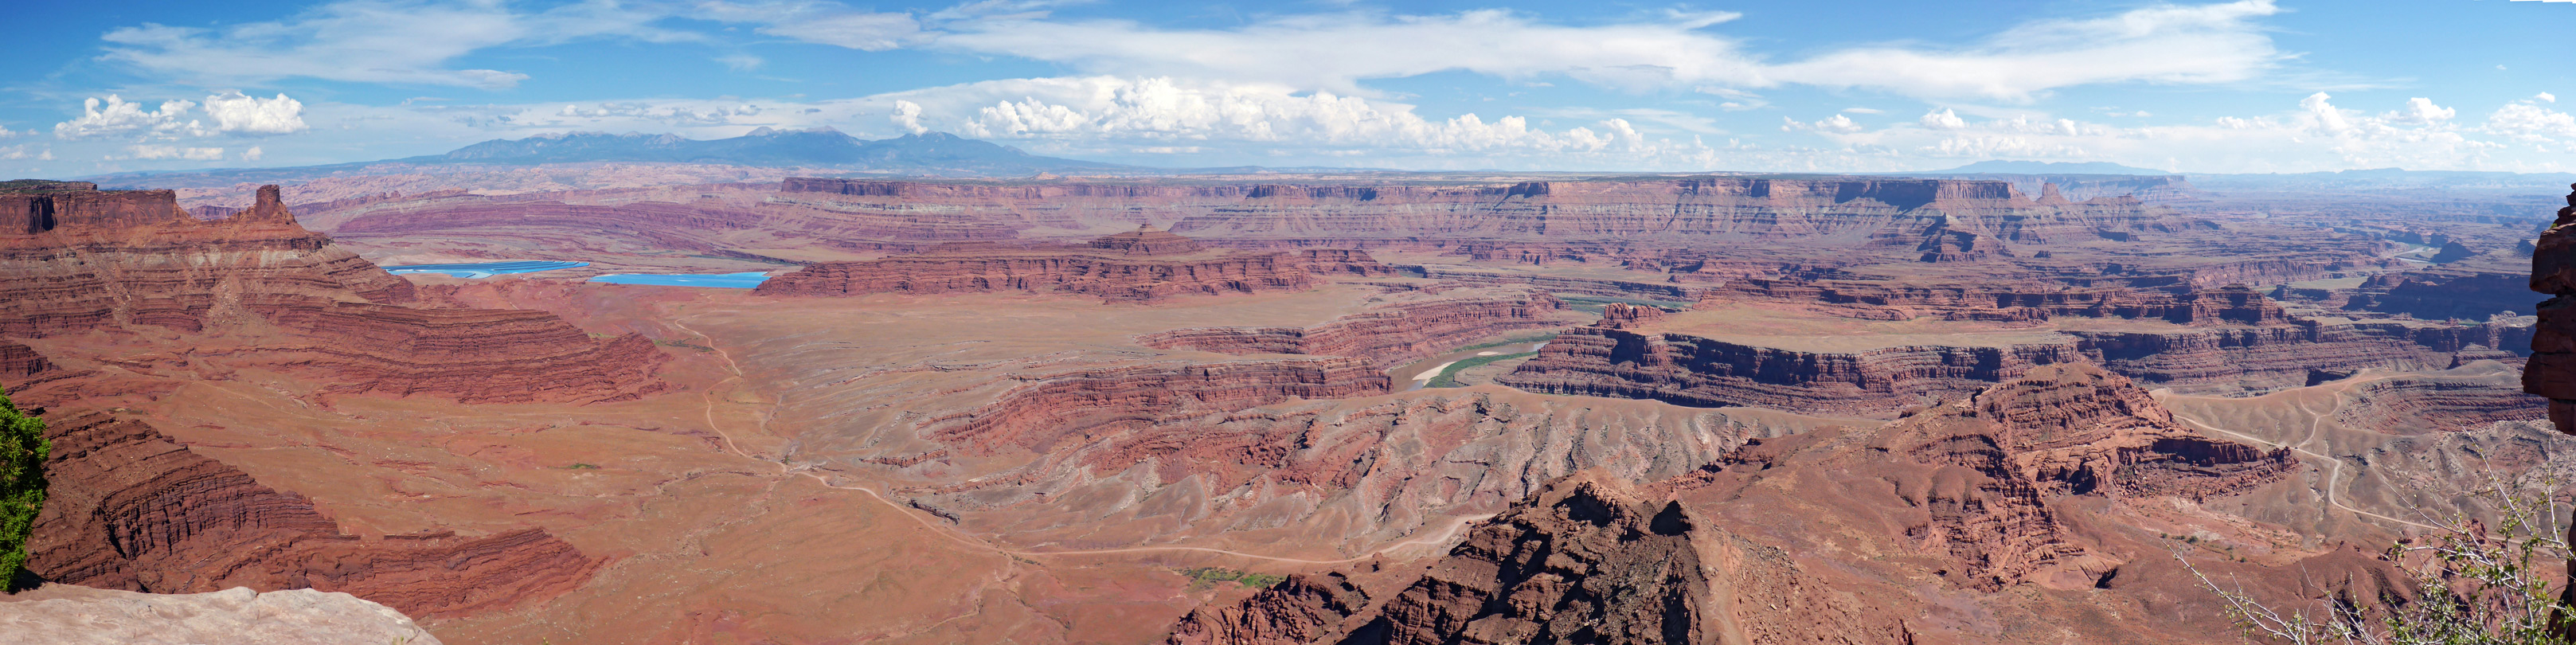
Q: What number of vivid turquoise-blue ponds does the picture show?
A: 2